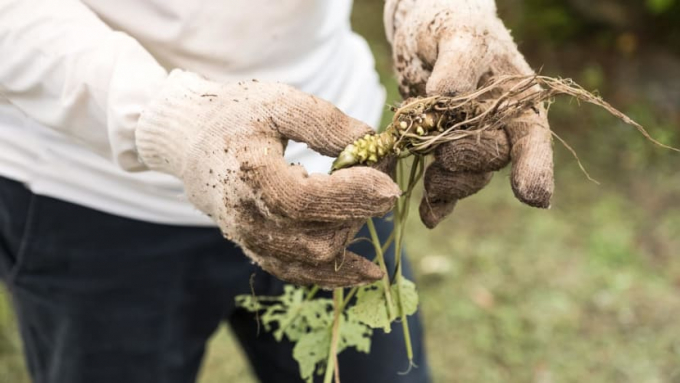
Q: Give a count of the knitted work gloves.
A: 2